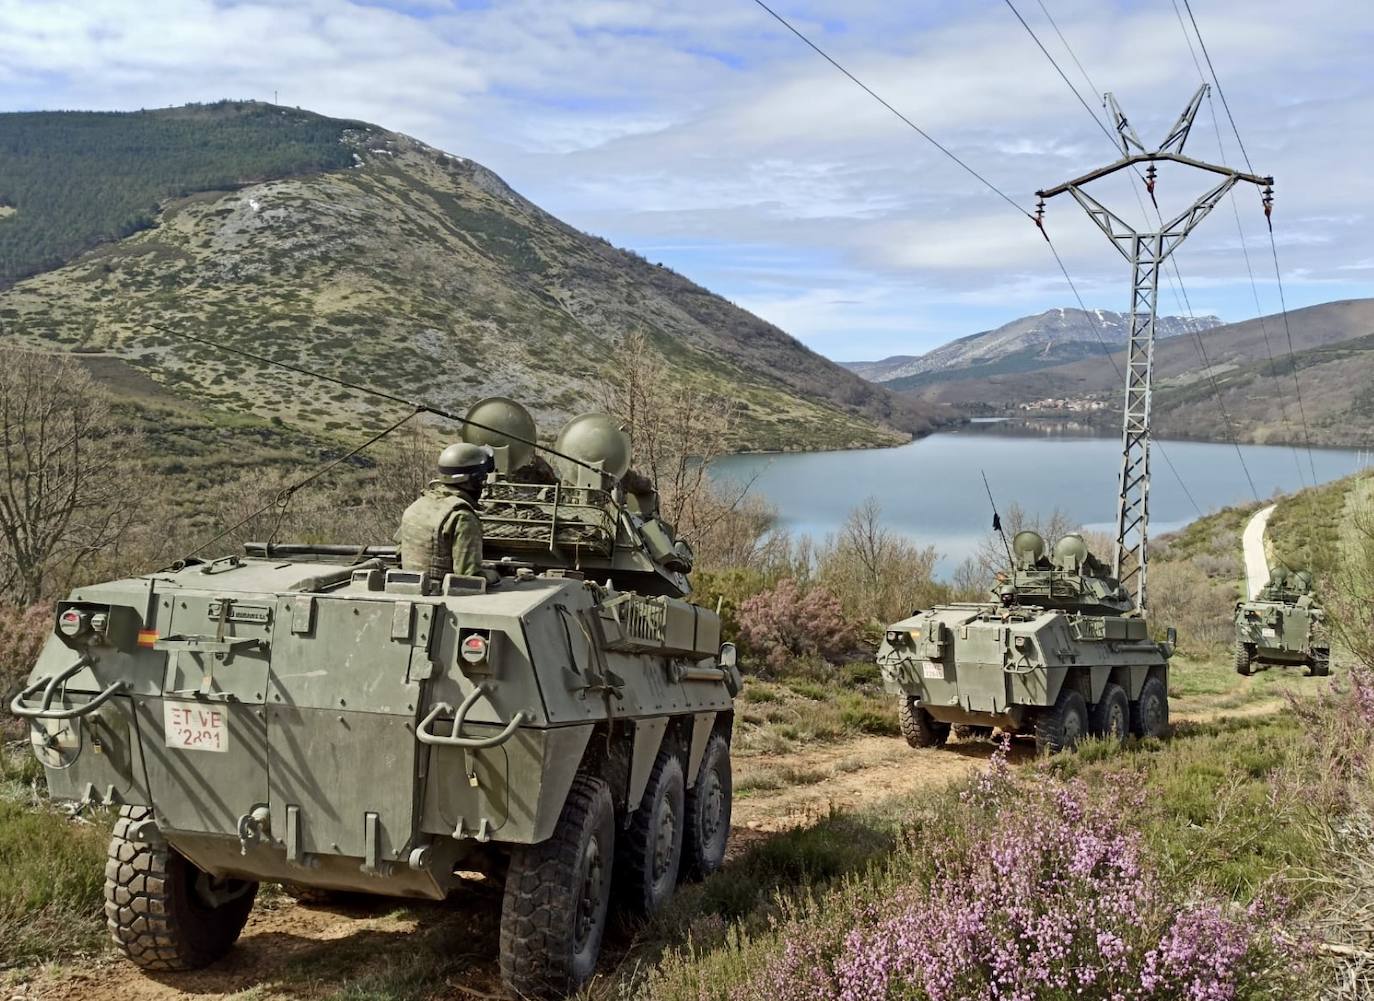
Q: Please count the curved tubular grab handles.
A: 4